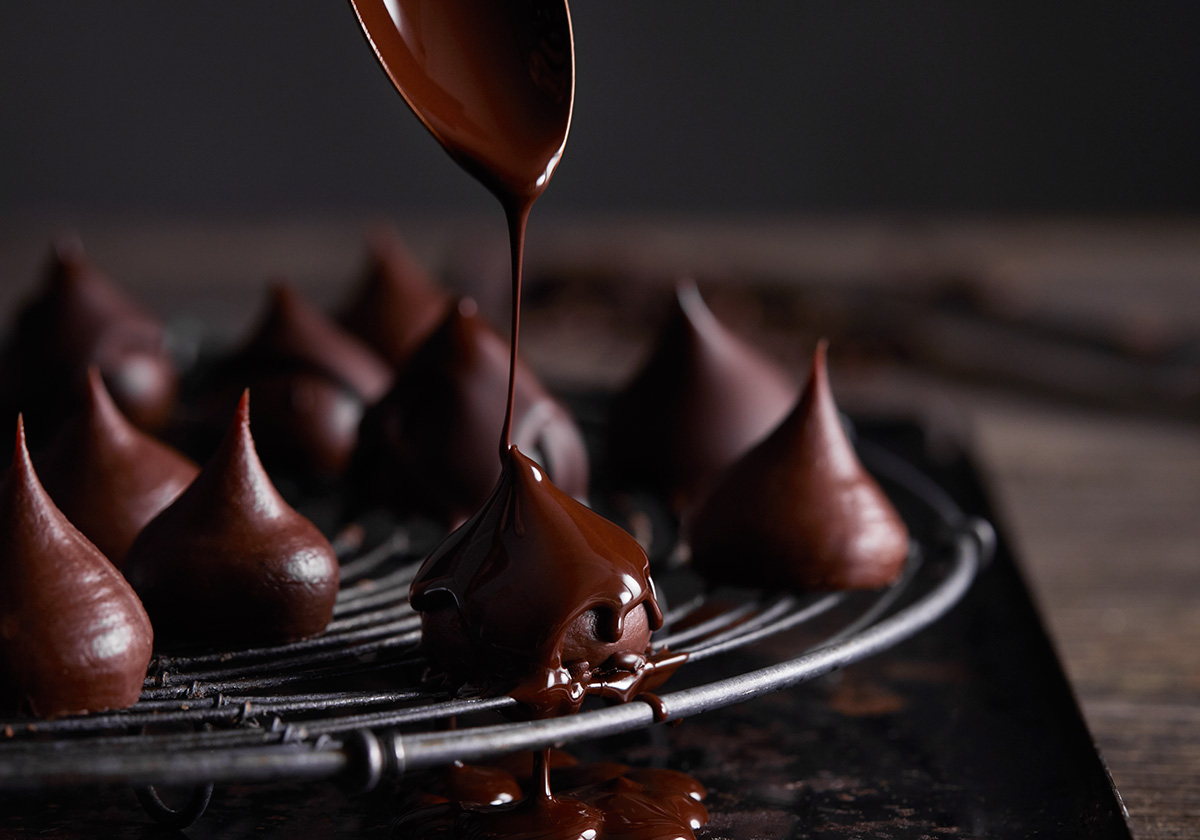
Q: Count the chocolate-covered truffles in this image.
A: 10